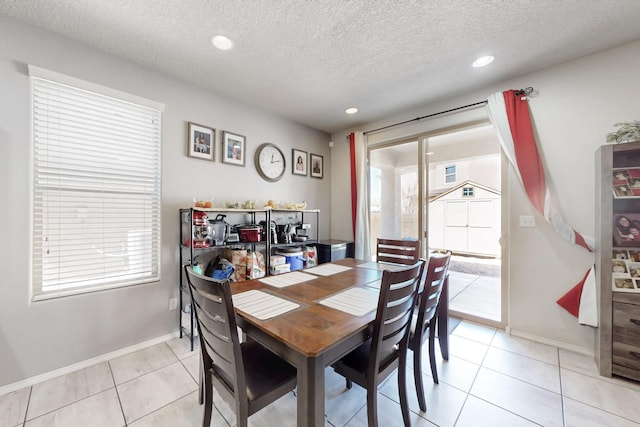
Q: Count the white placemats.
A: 6